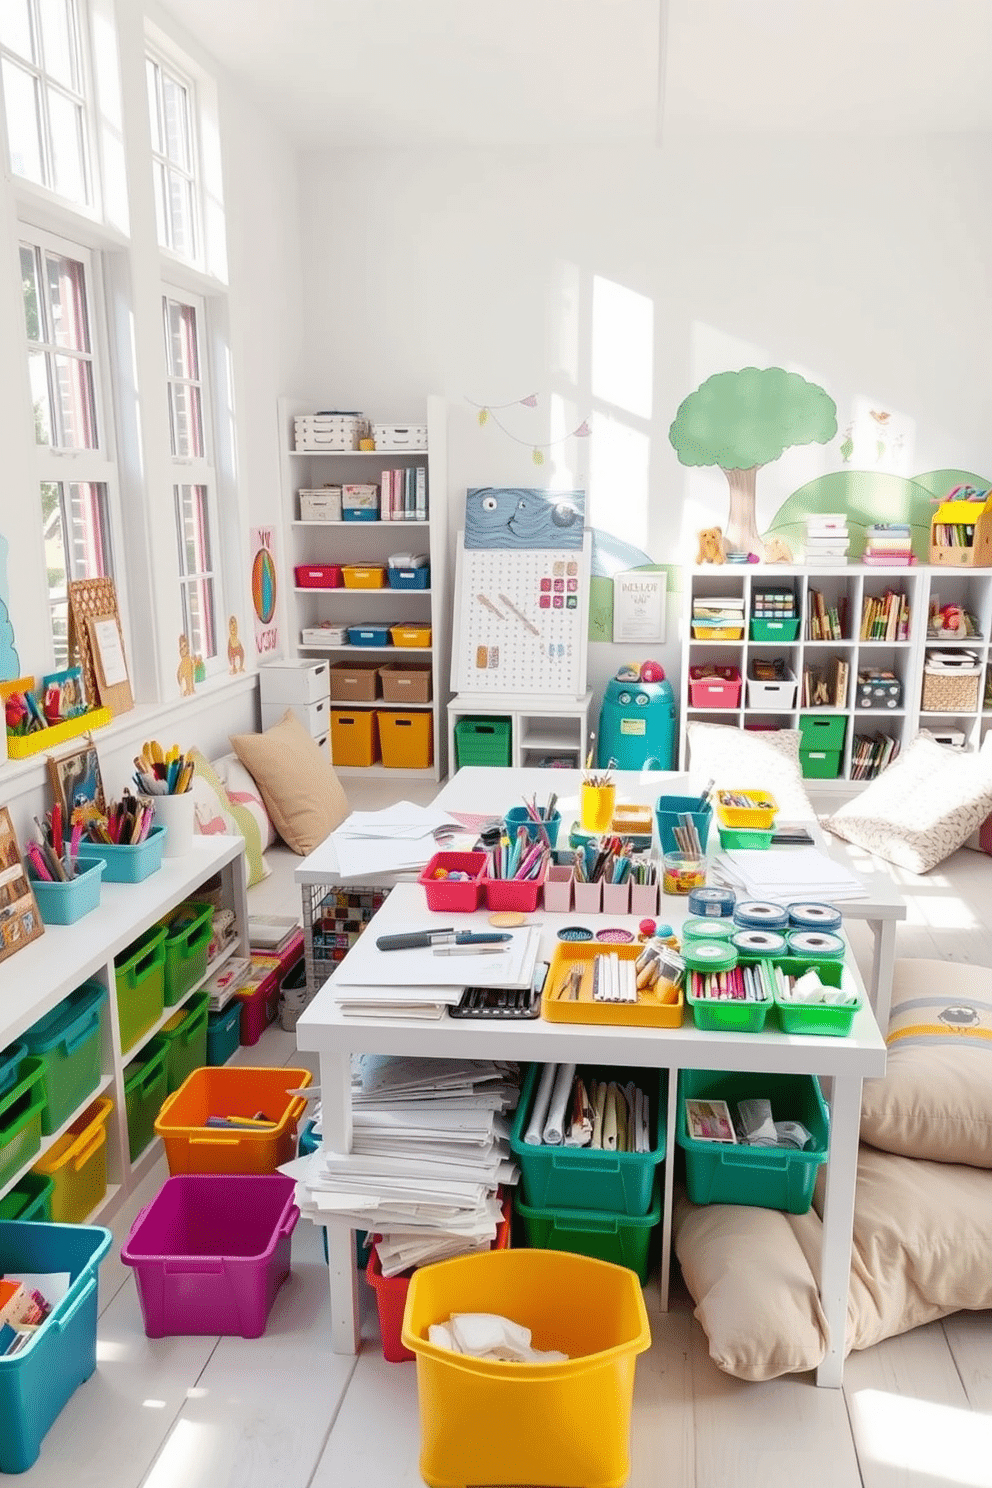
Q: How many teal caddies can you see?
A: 4